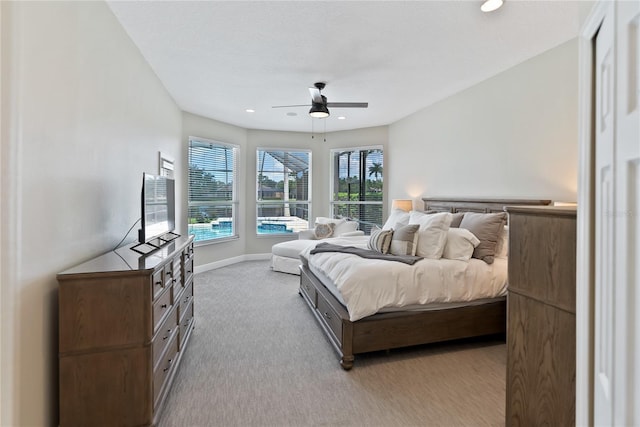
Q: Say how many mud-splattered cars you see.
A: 0